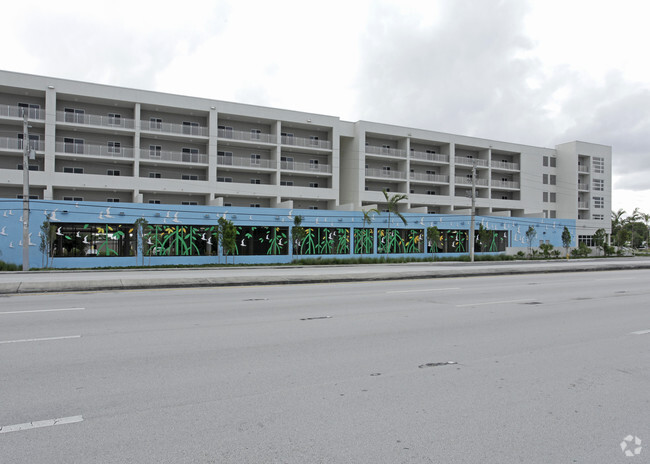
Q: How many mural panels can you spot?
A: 8